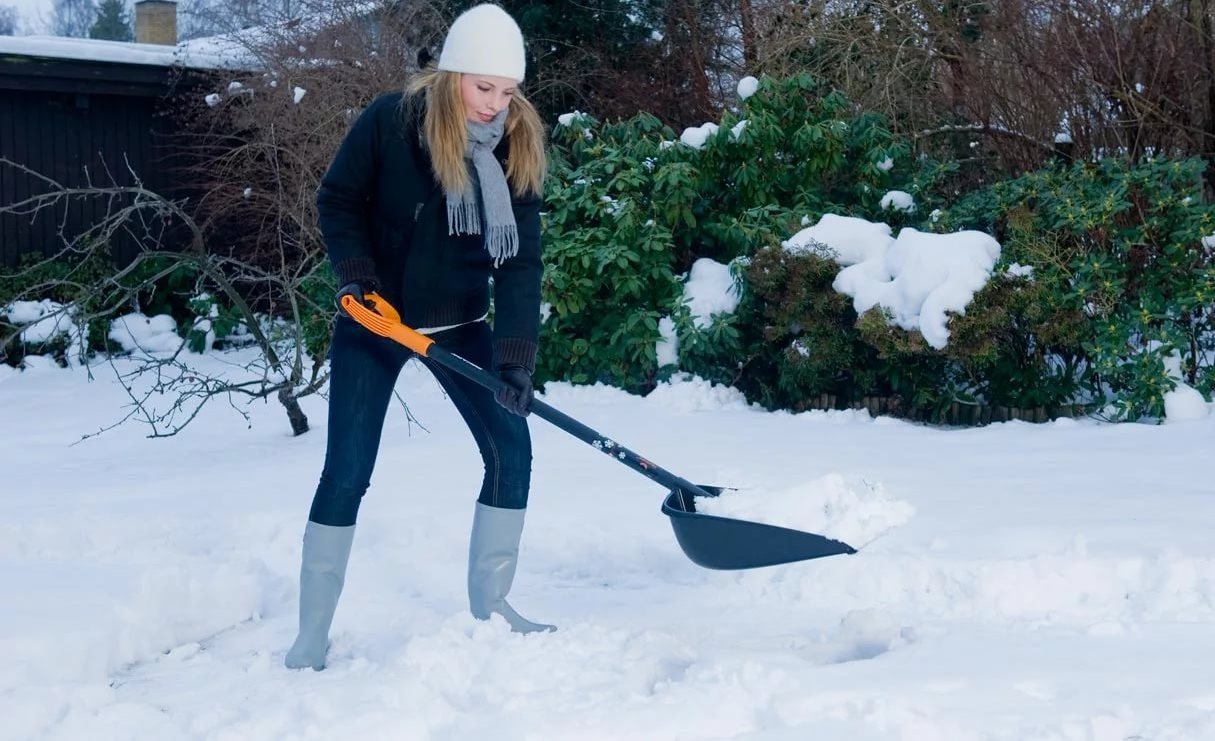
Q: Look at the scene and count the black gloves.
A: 2